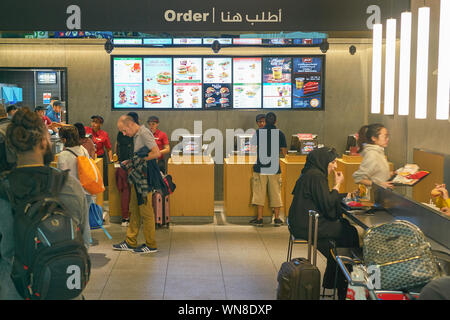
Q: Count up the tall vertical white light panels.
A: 5